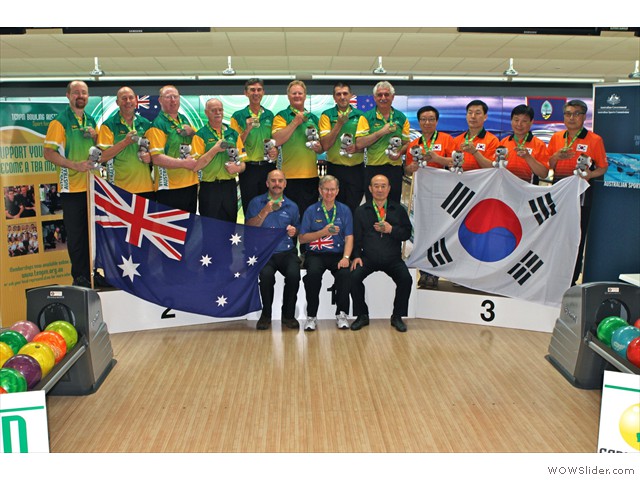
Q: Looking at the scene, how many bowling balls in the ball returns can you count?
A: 13